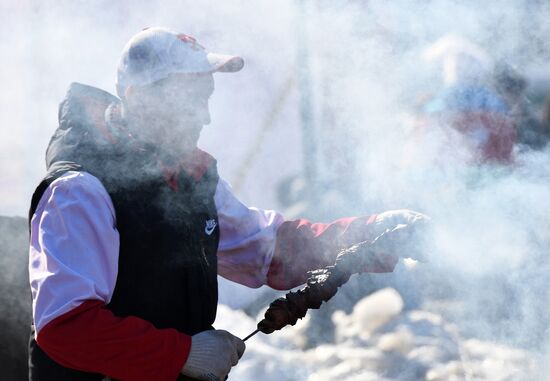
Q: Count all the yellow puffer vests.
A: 0